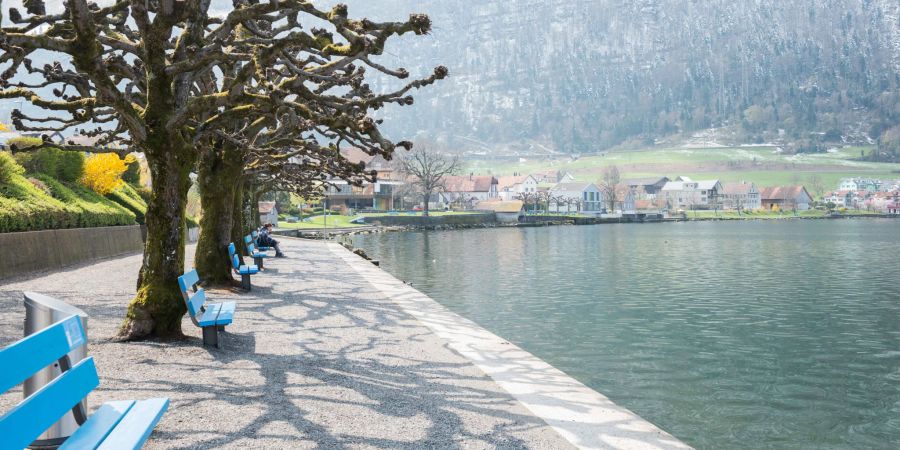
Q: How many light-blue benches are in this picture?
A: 5